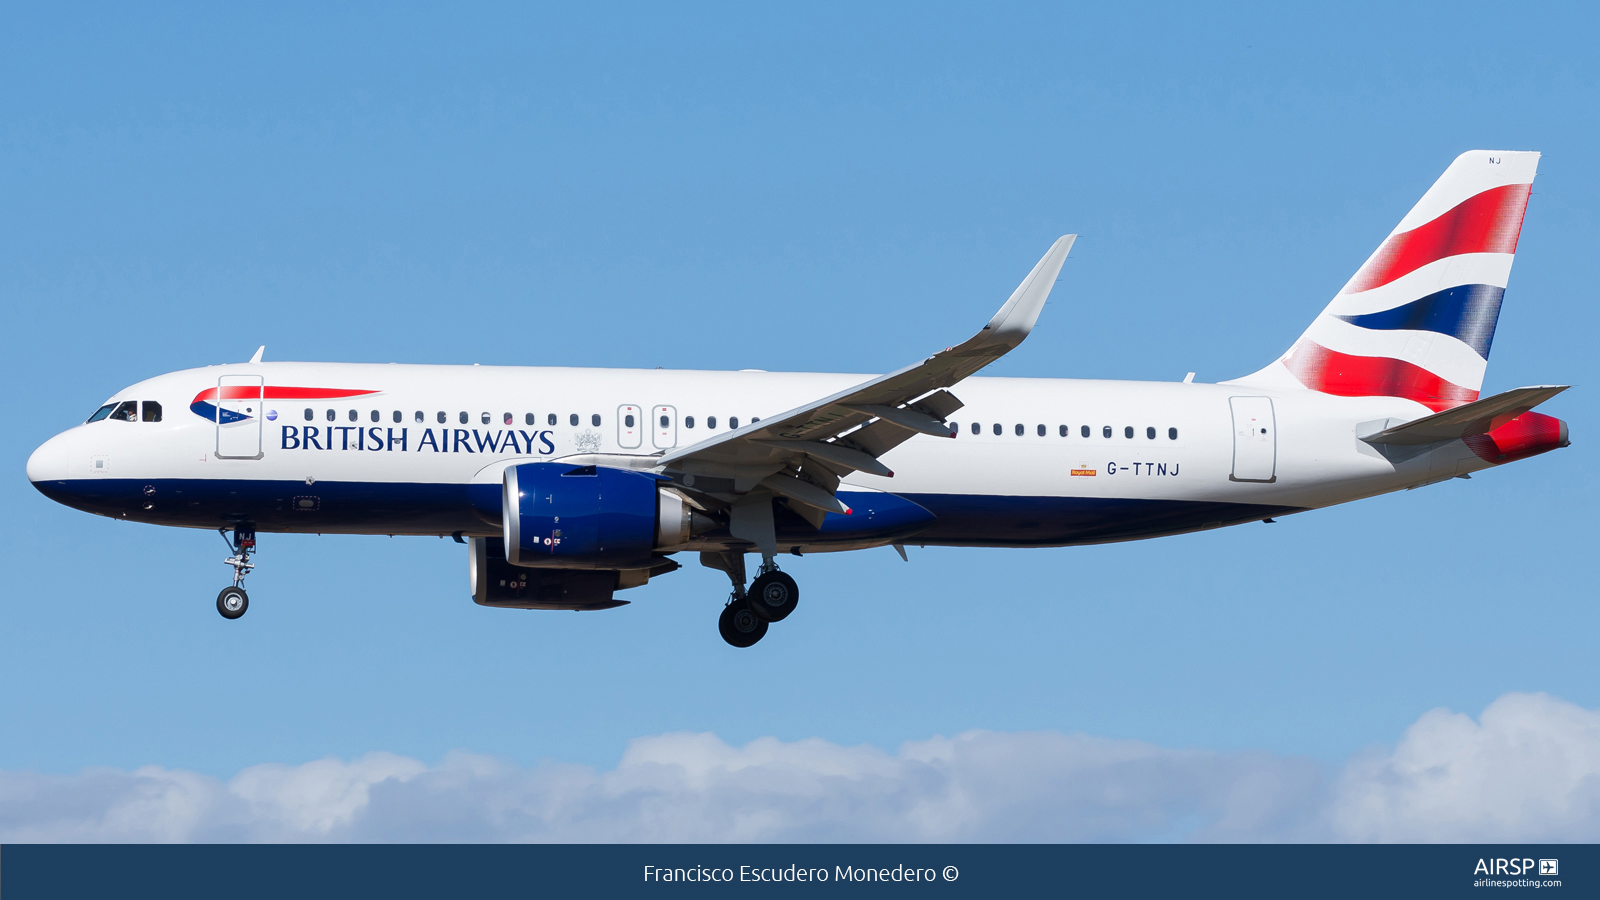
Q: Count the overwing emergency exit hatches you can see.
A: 2